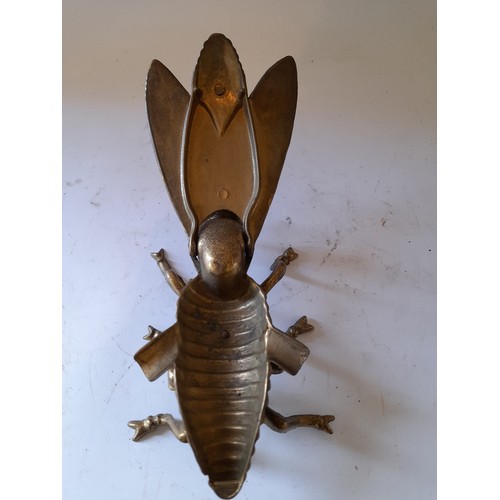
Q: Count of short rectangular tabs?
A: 2